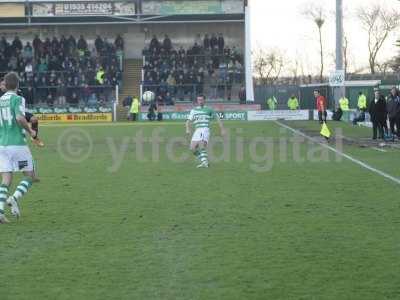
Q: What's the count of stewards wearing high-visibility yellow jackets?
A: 6